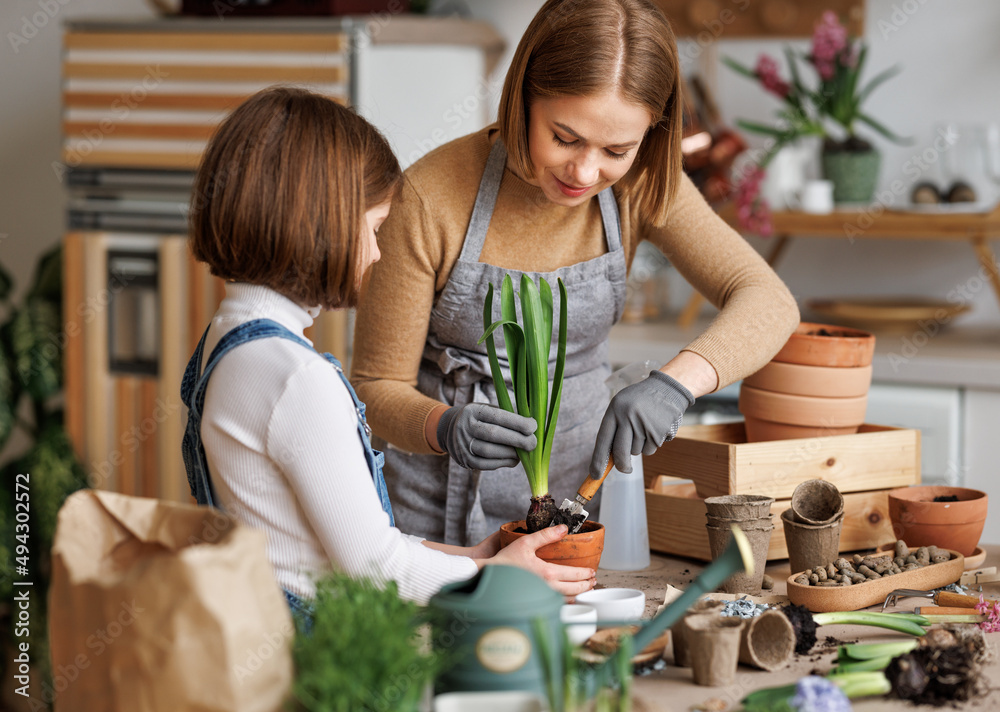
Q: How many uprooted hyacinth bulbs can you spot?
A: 3